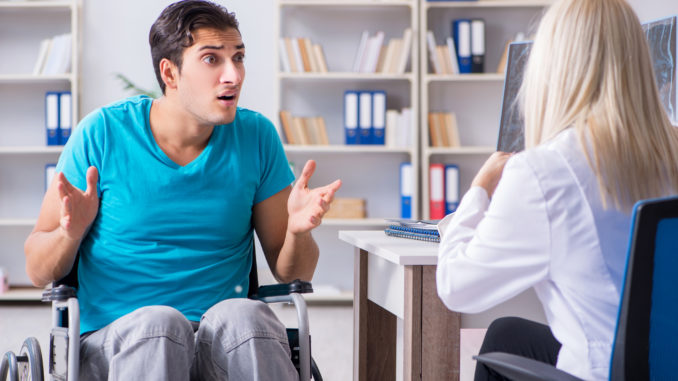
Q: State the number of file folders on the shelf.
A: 11